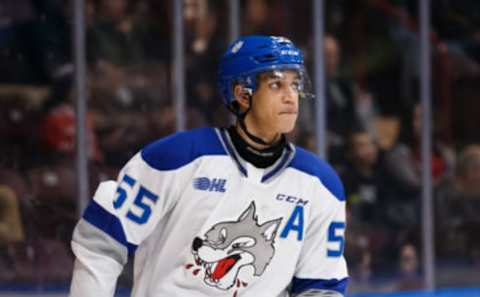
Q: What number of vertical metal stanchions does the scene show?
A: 5